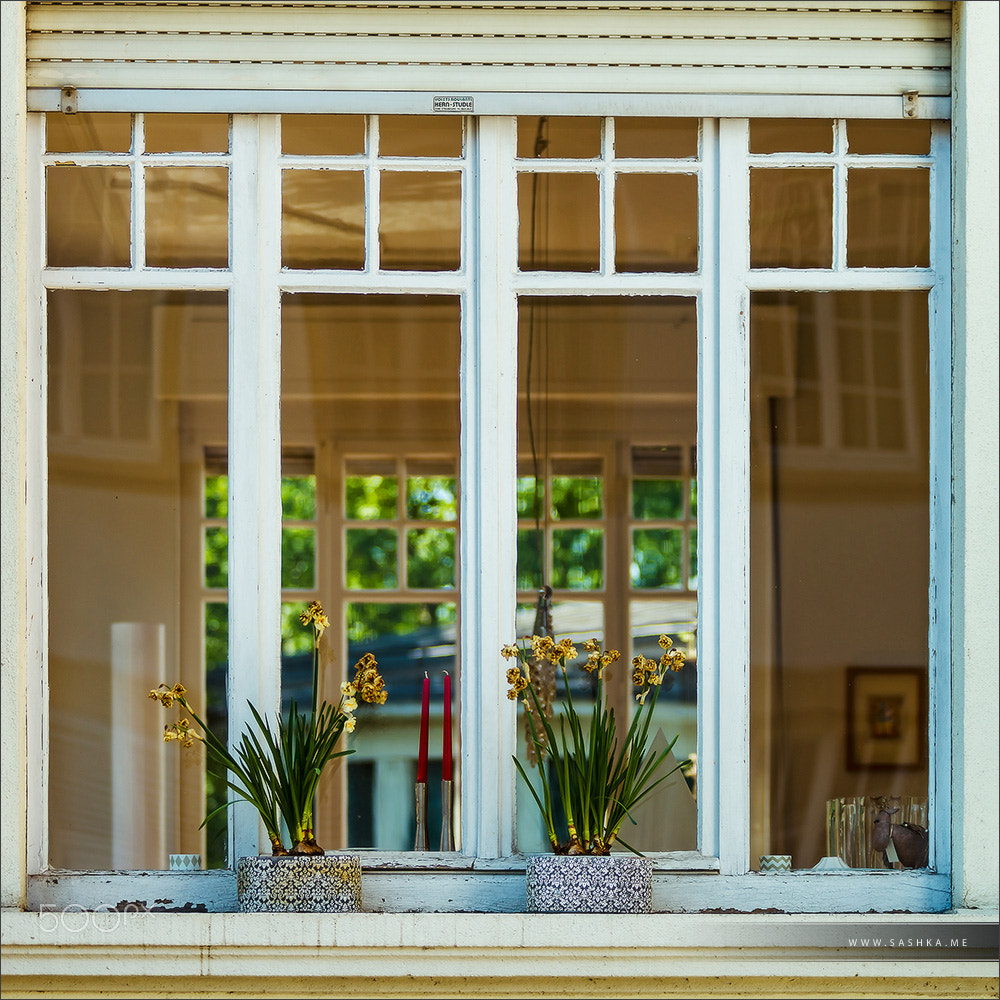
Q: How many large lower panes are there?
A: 4